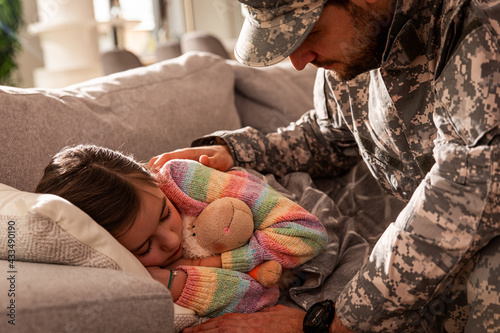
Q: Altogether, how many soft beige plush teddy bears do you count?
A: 1